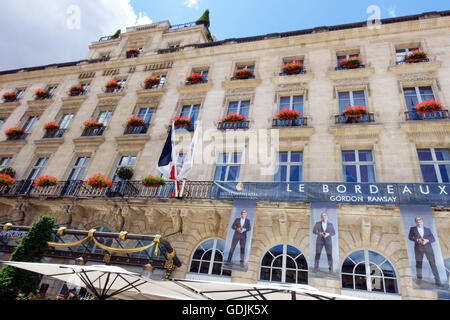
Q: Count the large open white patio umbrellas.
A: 2